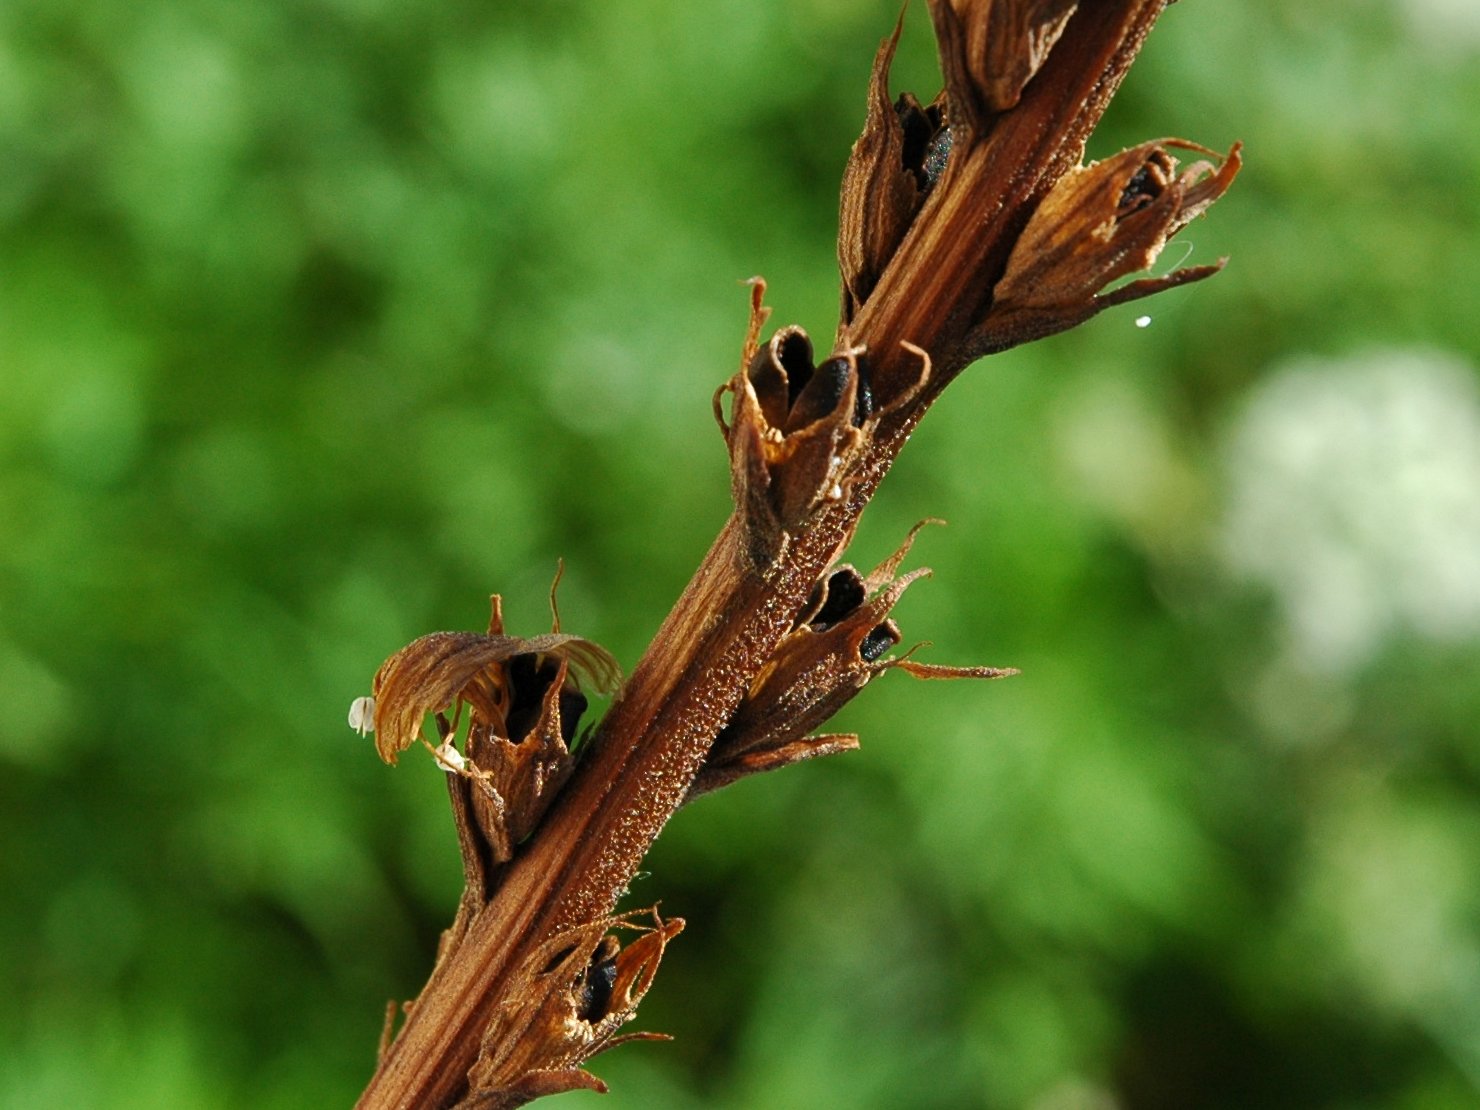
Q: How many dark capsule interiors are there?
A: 6